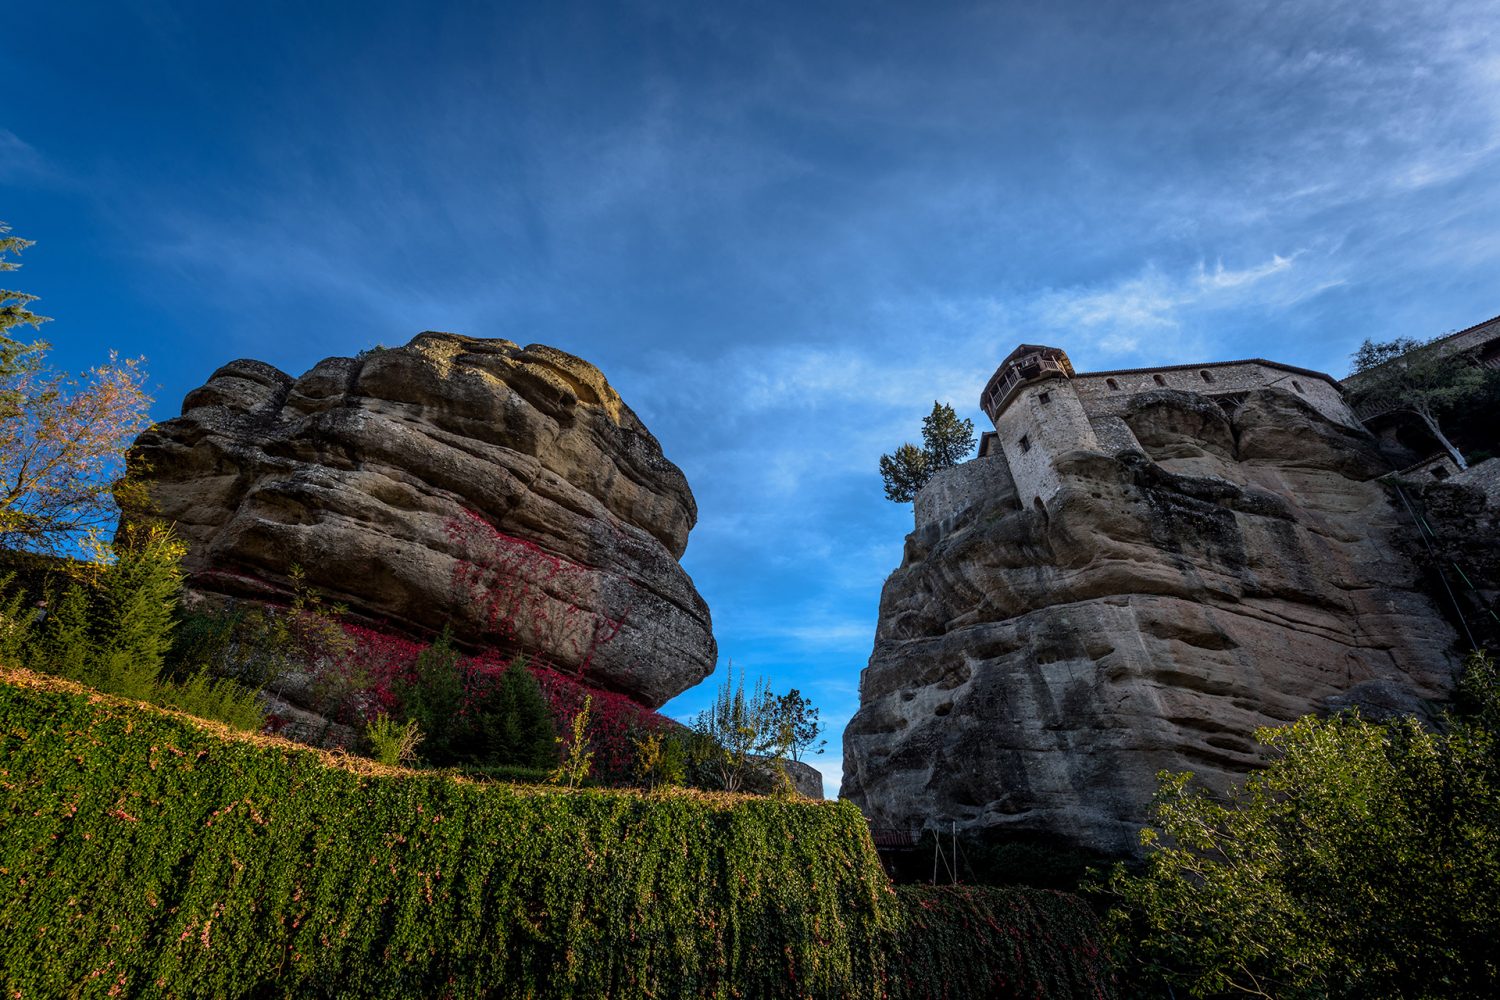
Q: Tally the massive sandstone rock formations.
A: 2